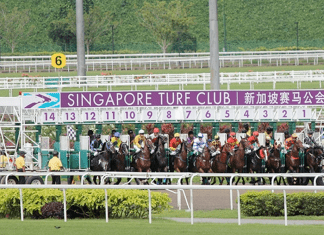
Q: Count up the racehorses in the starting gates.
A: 12